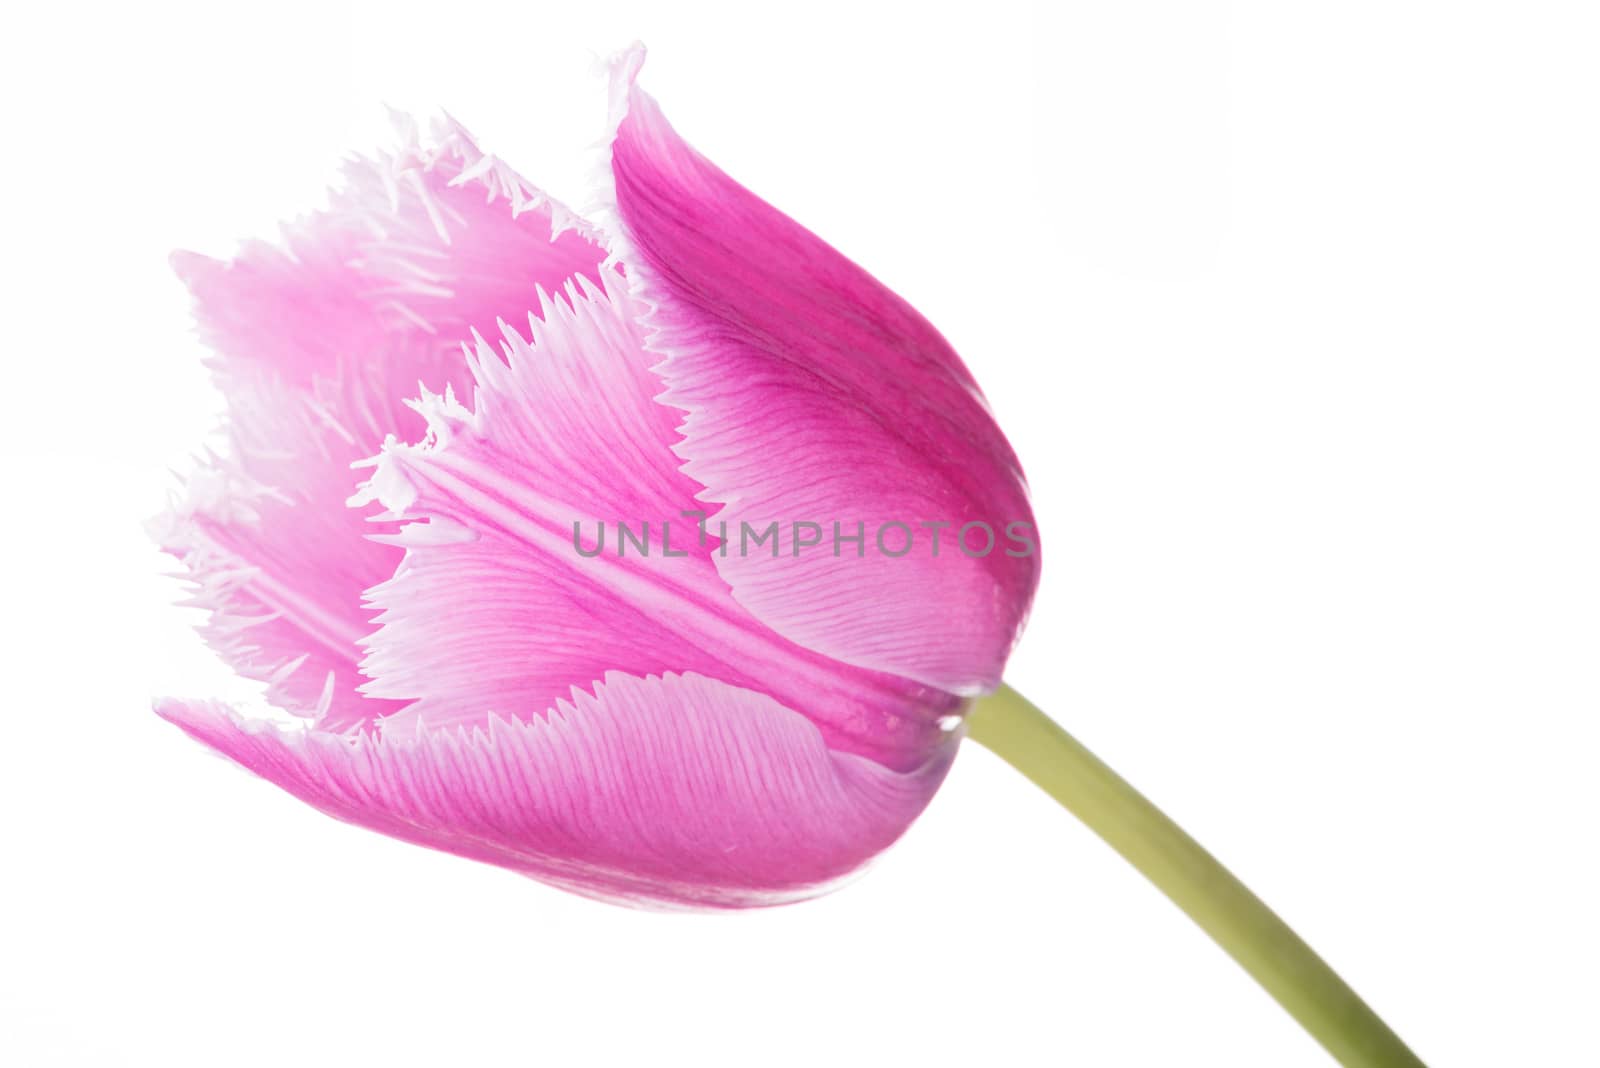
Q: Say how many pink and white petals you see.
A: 6